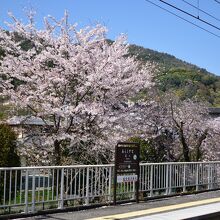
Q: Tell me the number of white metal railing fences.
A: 1